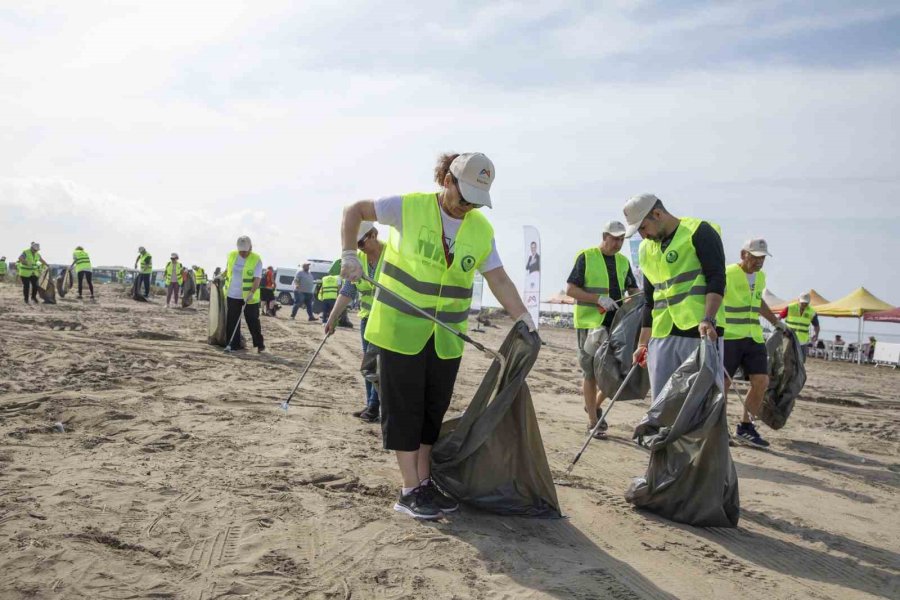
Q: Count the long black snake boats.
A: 0